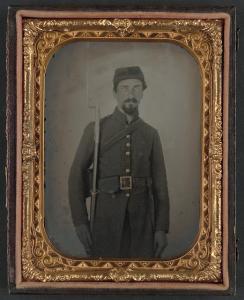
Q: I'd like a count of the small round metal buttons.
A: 5